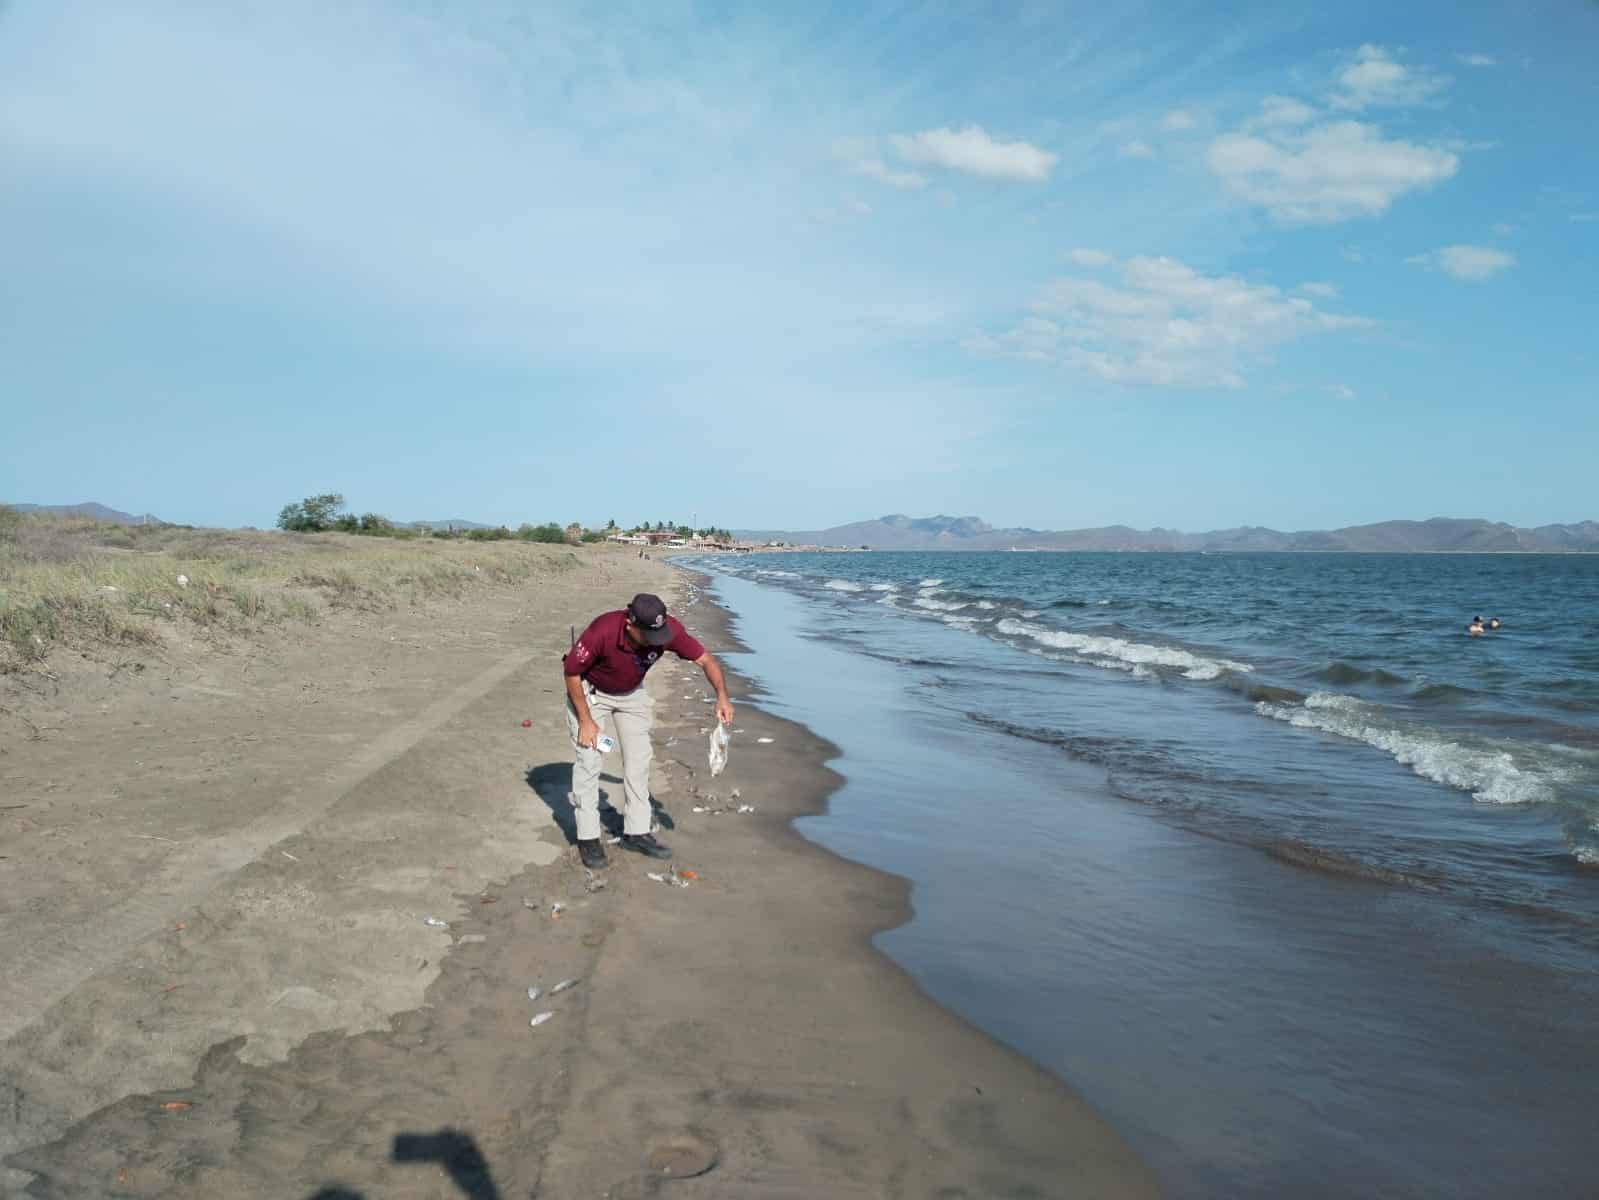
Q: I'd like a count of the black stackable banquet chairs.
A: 0